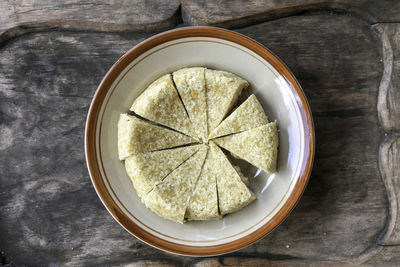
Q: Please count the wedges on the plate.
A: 10